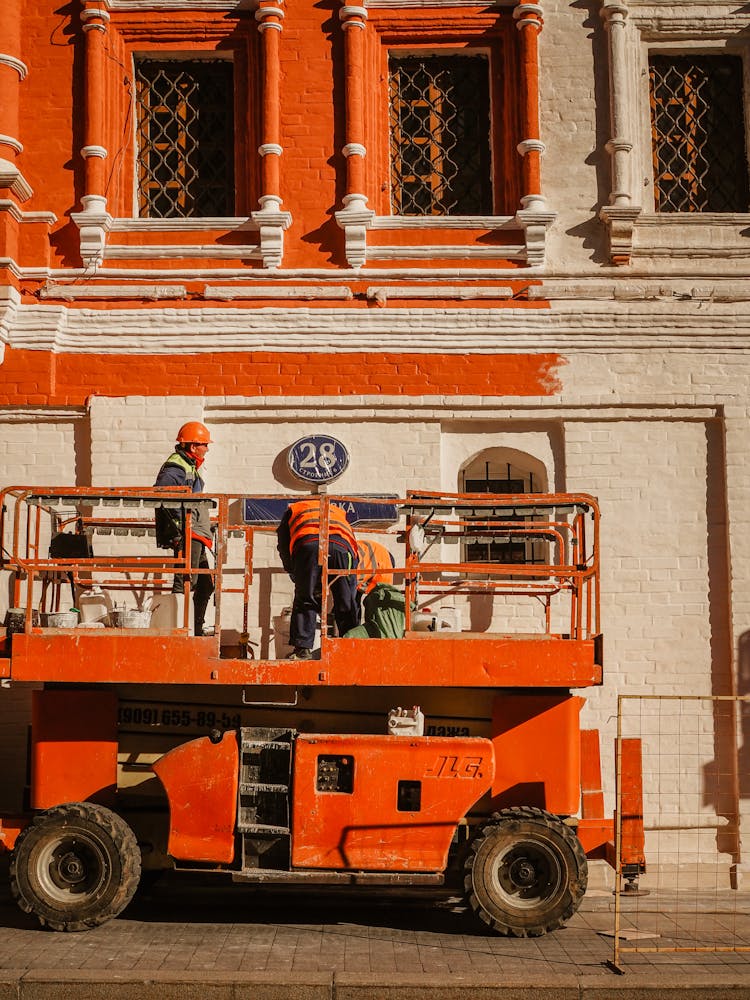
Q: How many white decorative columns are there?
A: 1